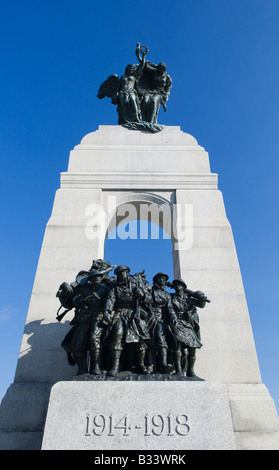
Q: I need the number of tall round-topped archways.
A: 1